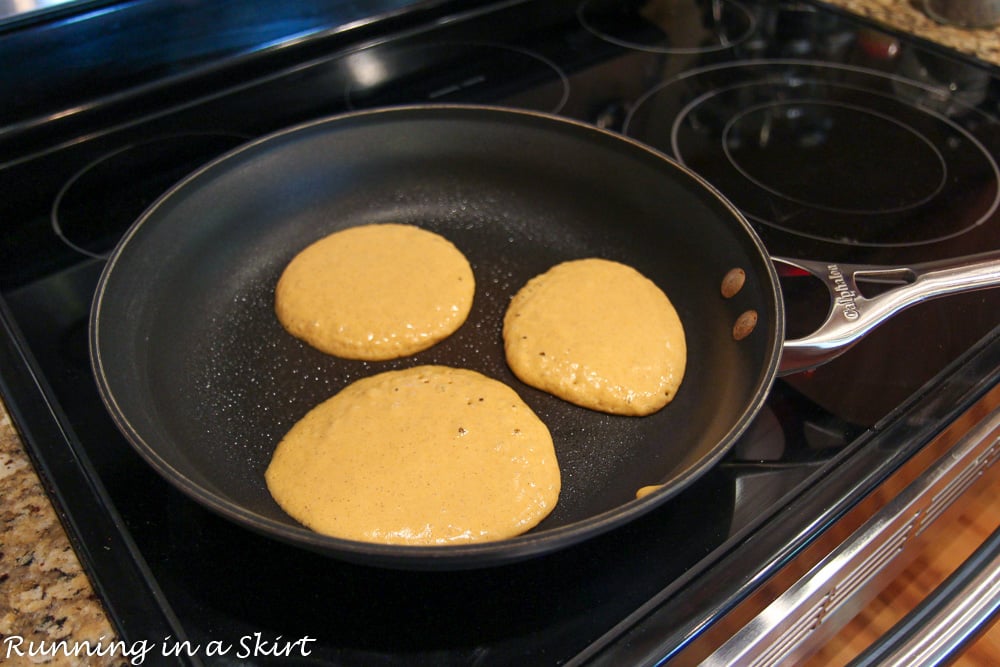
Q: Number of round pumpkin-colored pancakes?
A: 3